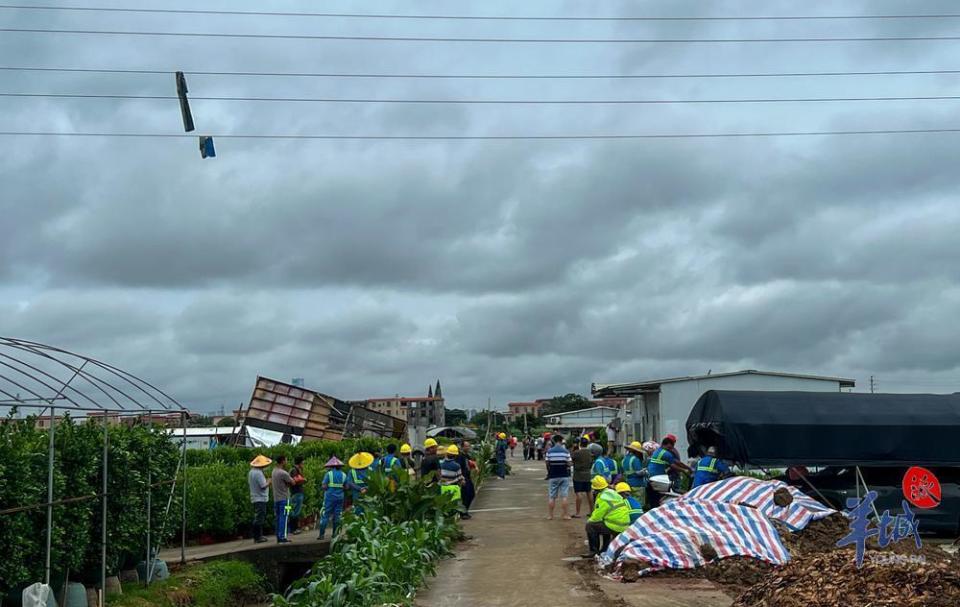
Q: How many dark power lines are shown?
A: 5